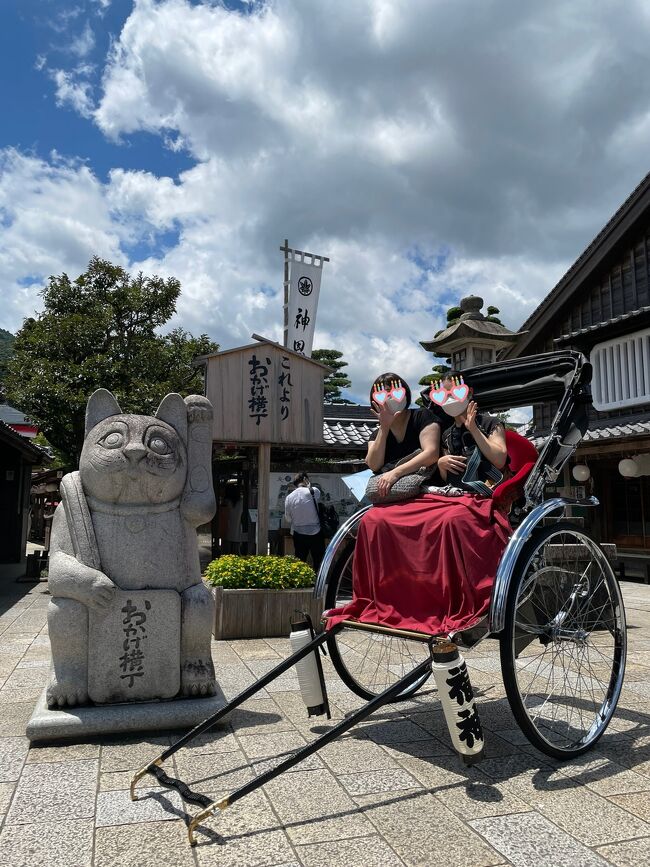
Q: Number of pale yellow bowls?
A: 0